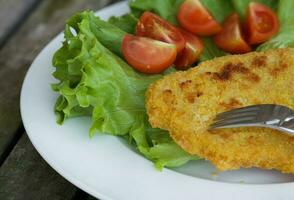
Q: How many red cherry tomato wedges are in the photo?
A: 6